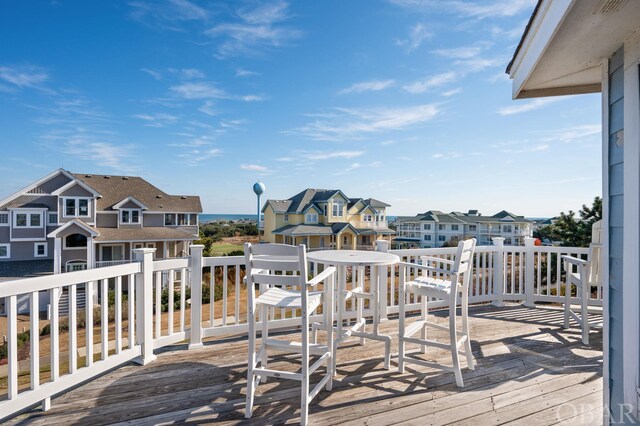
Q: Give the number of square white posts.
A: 5